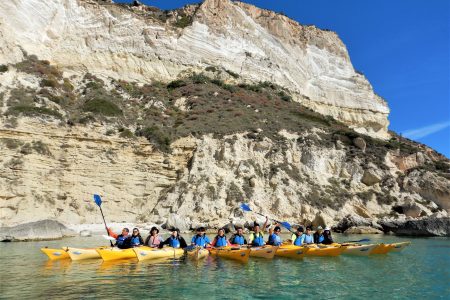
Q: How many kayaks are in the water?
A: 12